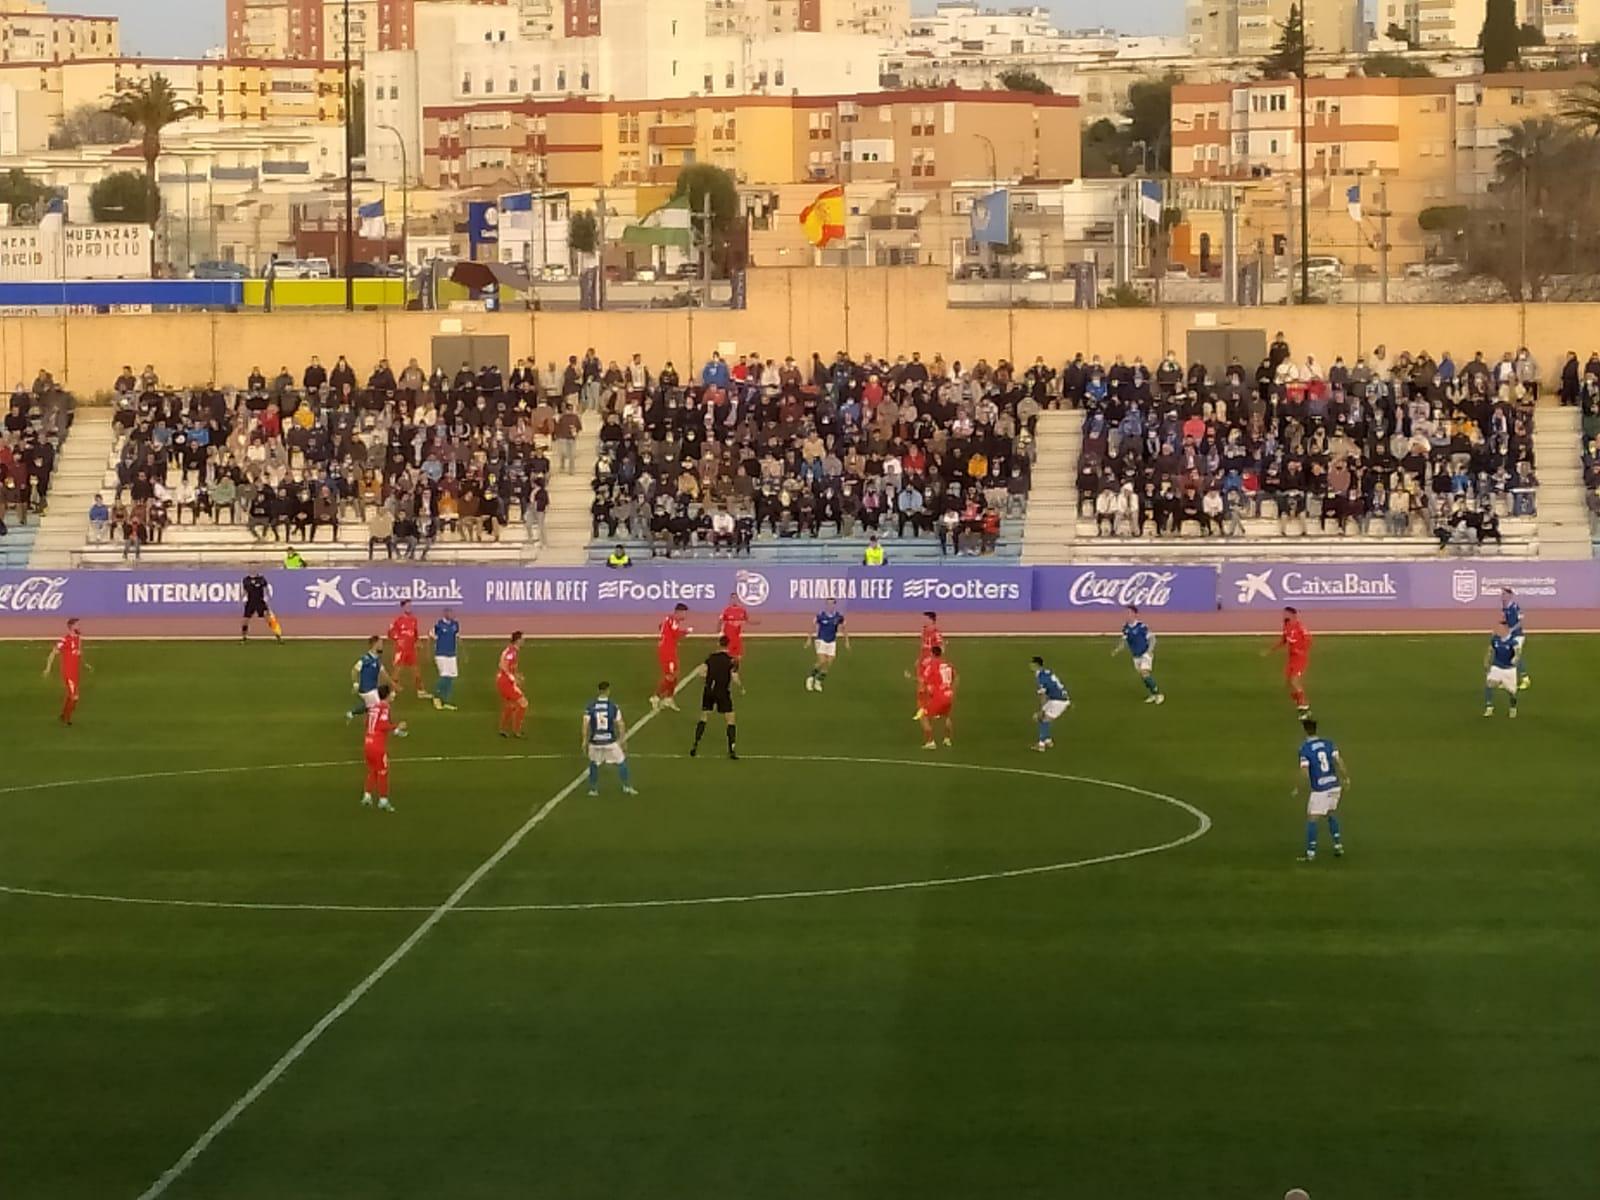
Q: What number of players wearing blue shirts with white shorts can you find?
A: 9